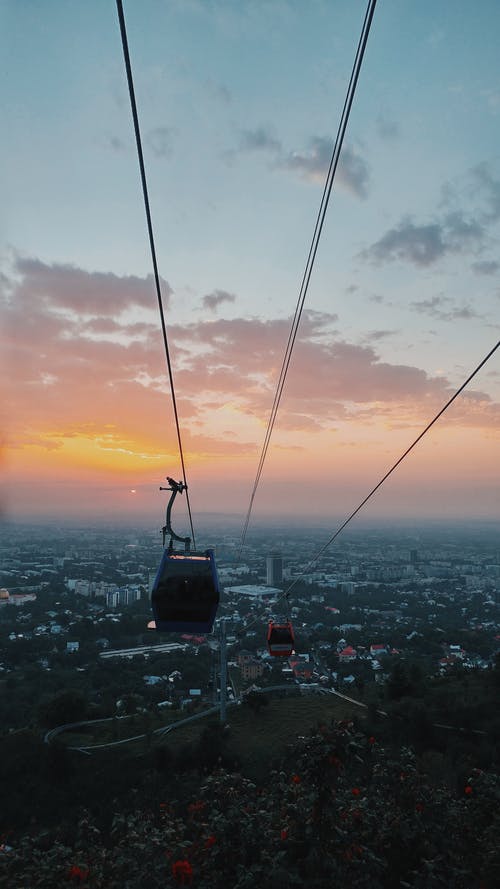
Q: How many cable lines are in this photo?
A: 4